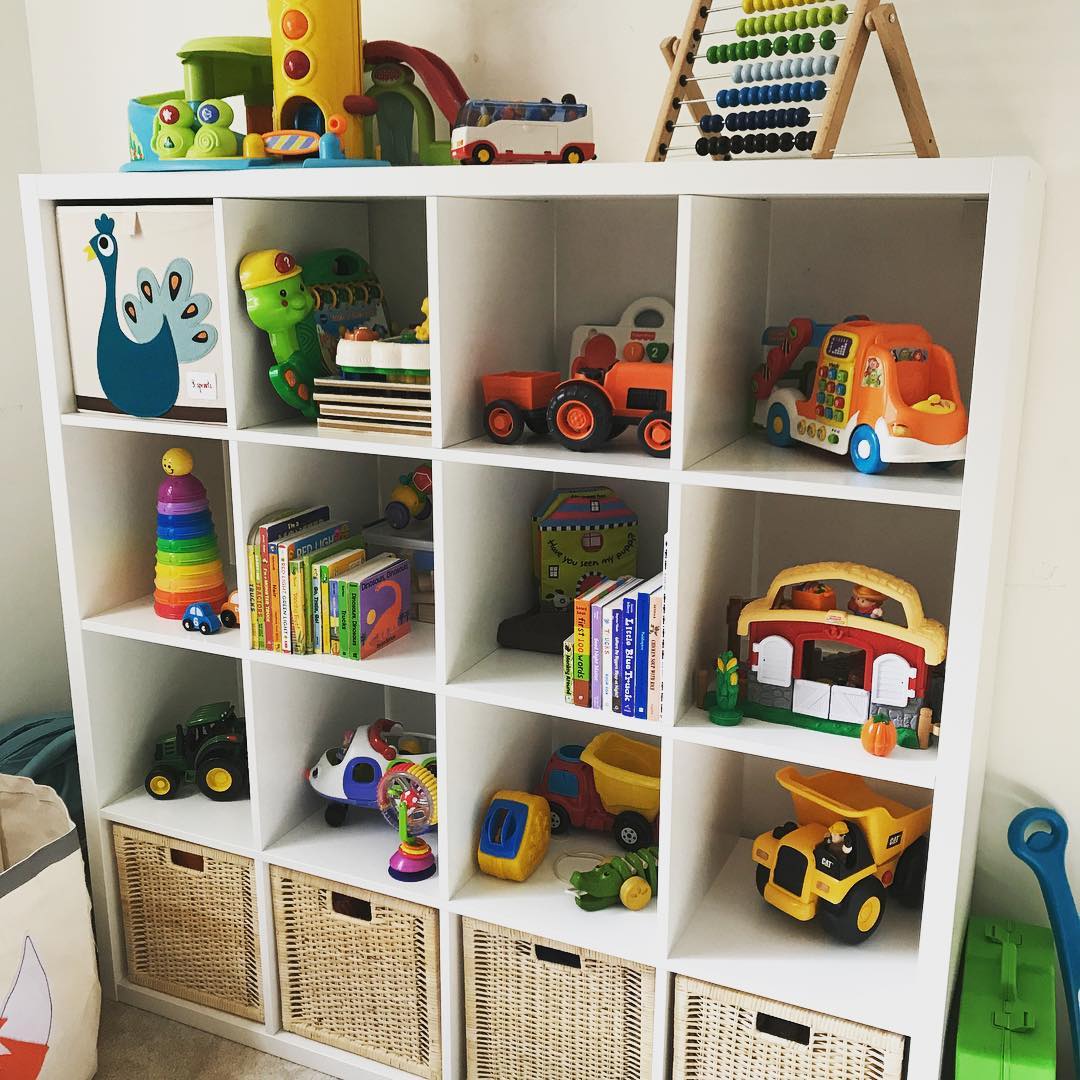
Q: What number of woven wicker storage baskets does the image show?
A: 4